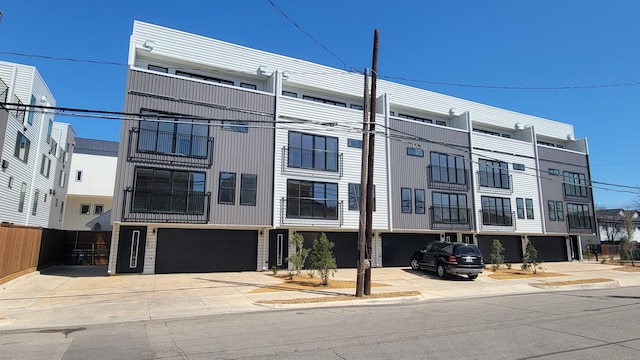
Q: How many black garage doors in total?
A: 5